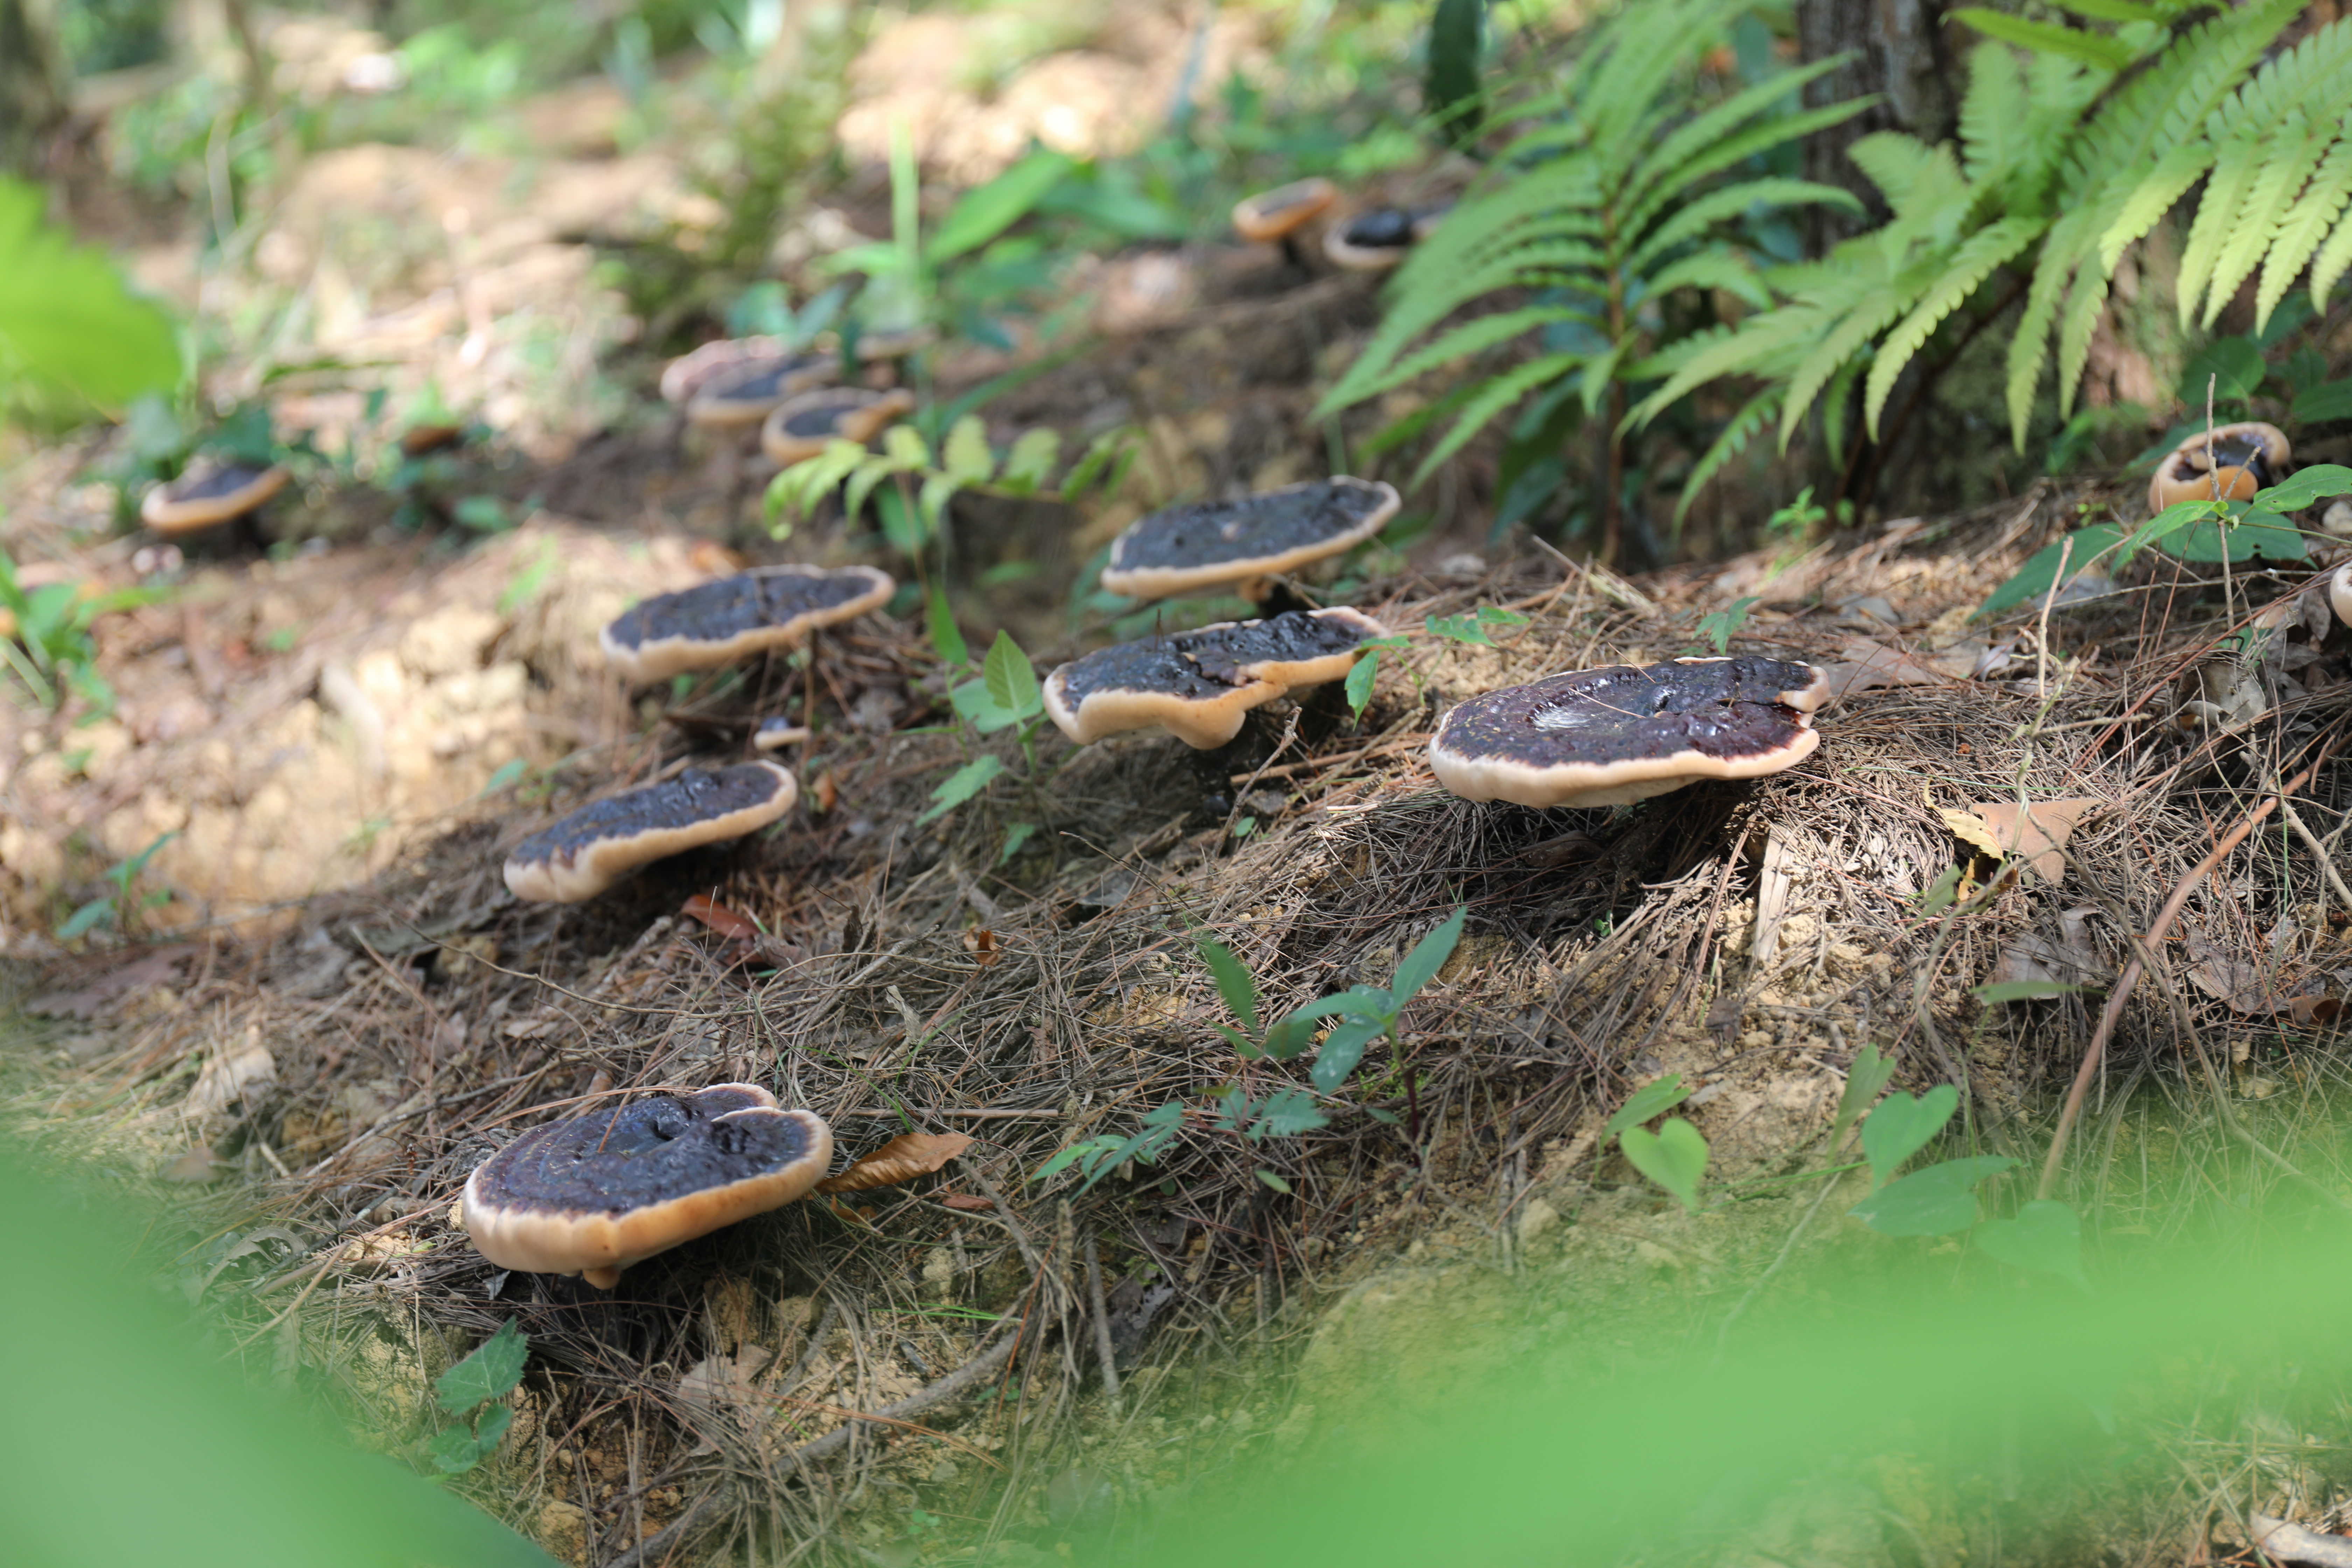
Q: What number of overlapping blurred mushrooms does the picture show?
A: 3